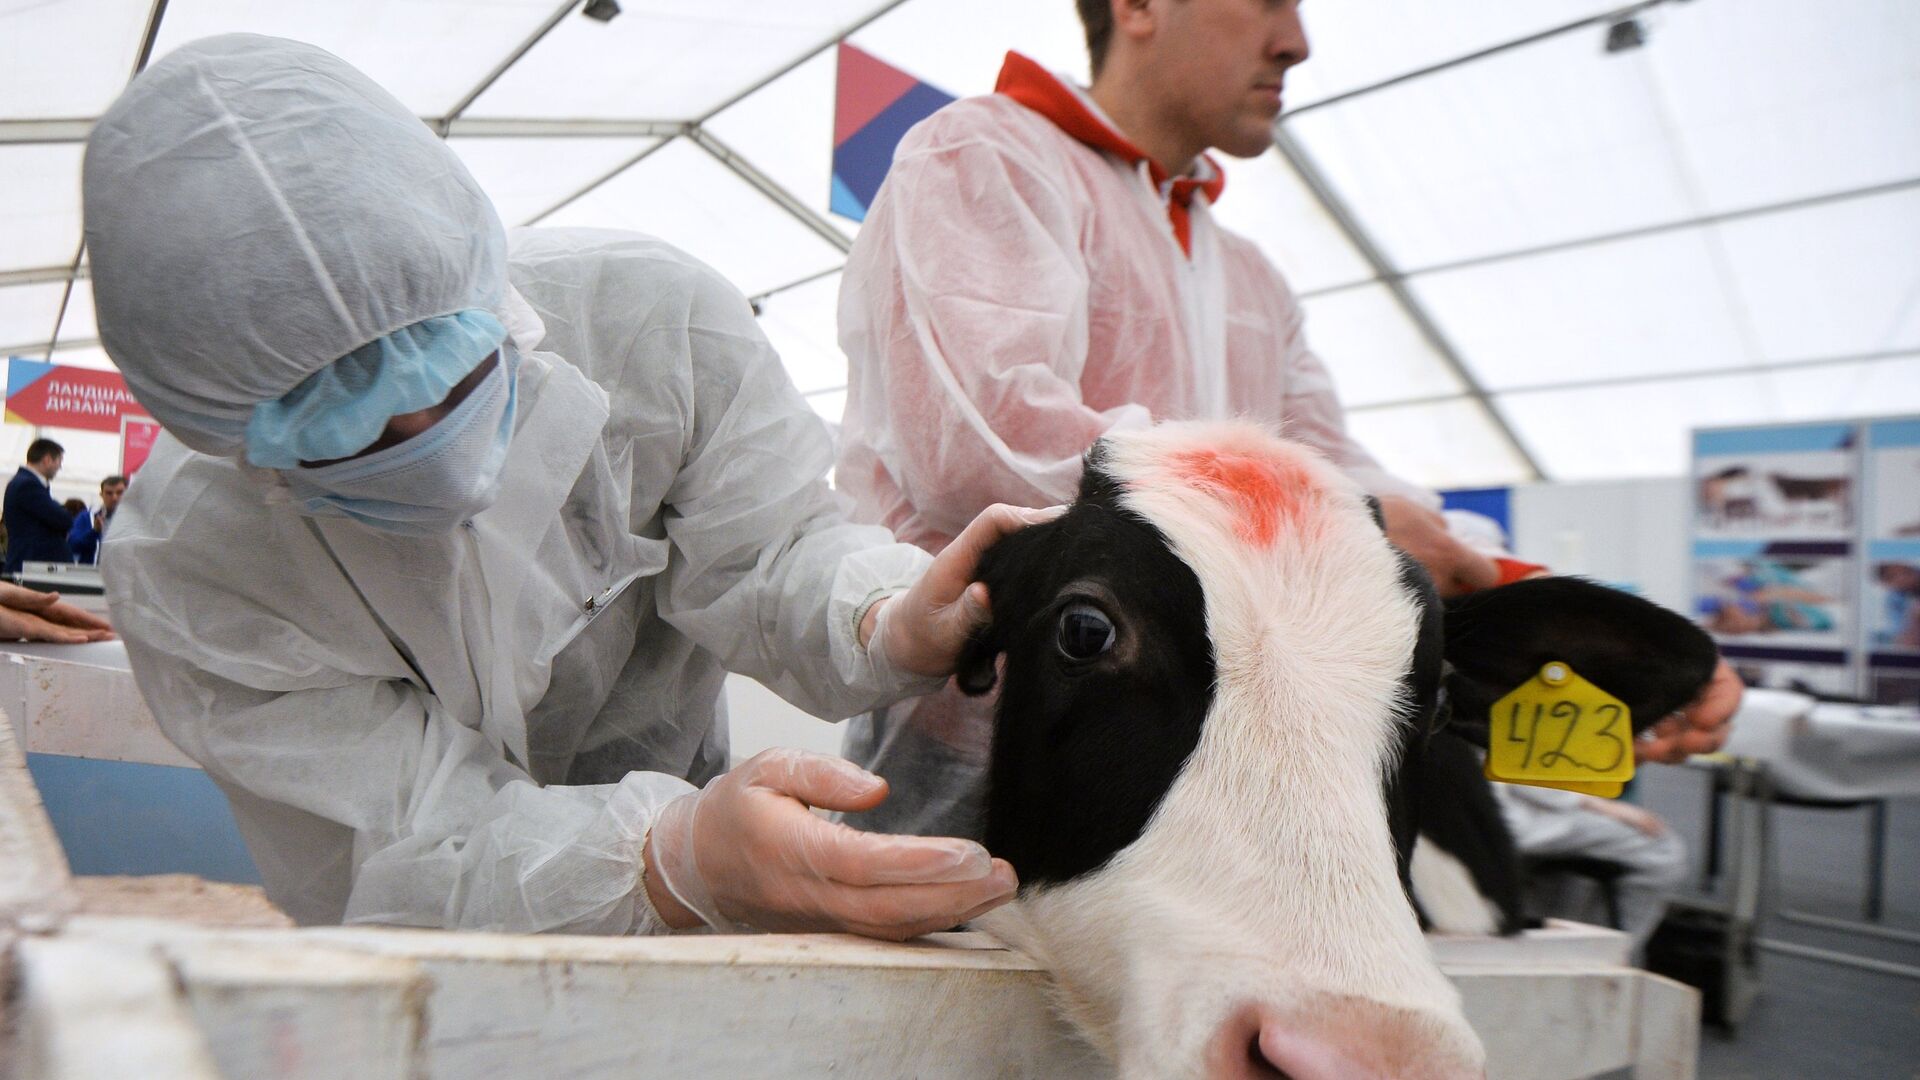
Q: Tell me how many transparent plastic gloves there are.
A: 2